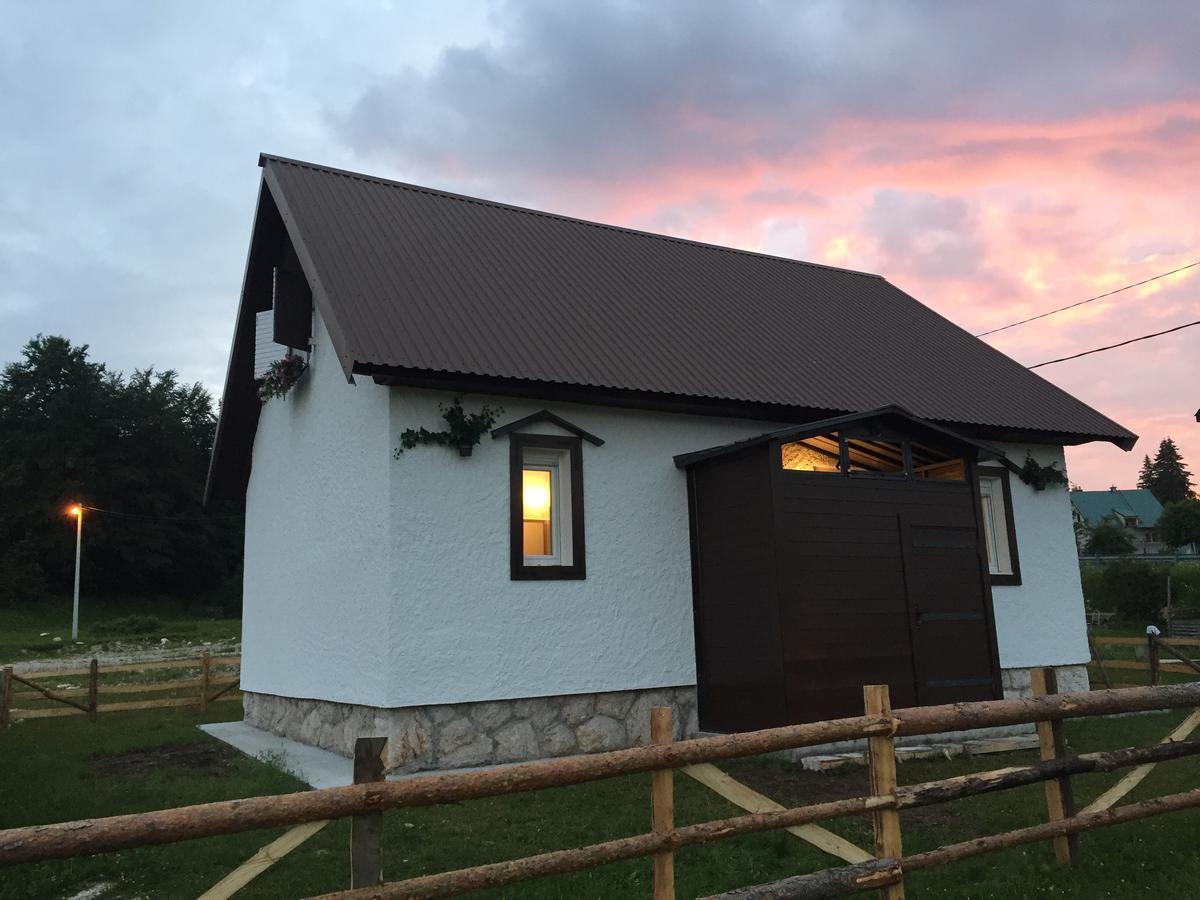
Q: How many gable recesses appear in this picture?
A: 1